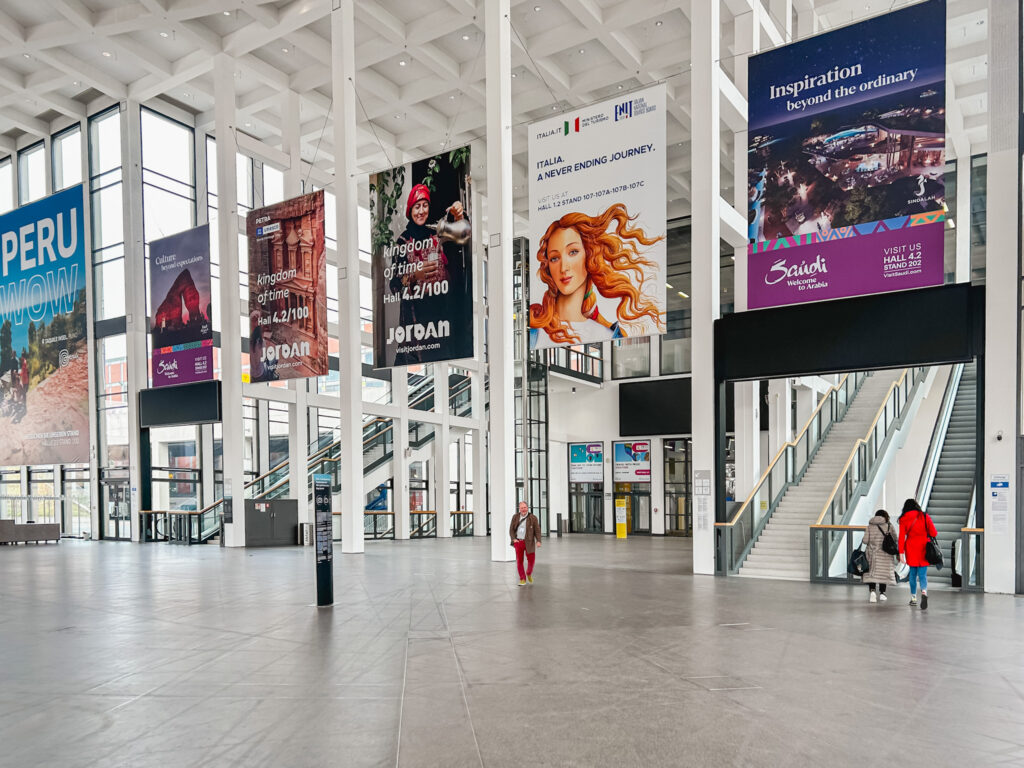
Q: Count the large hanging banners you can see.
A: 6